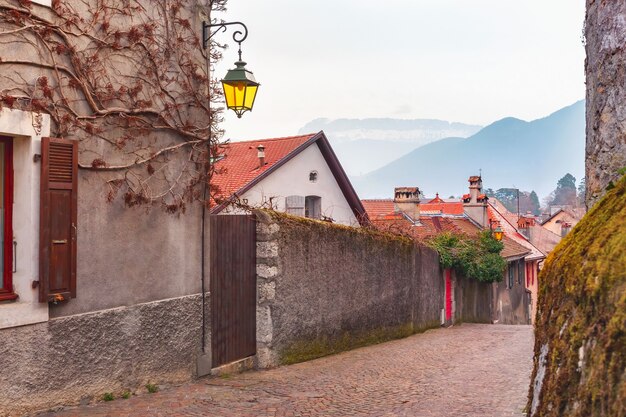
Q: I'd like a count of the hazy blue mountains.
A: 2